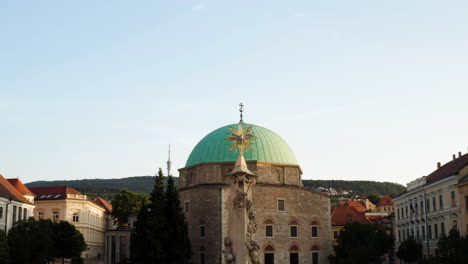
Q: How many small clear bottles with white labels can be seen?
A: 0